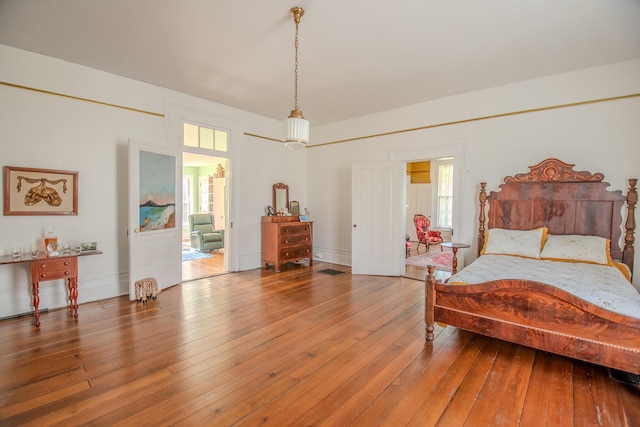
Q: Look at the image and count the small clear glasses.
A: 4